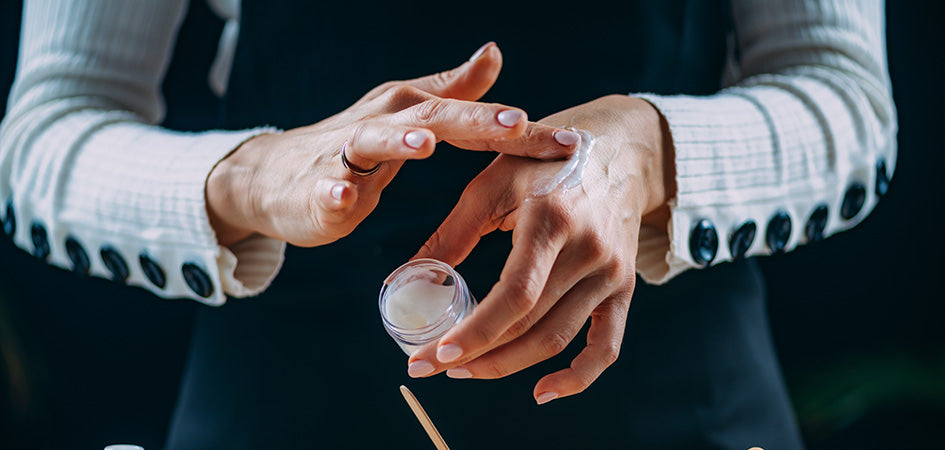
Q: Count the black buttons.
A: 12